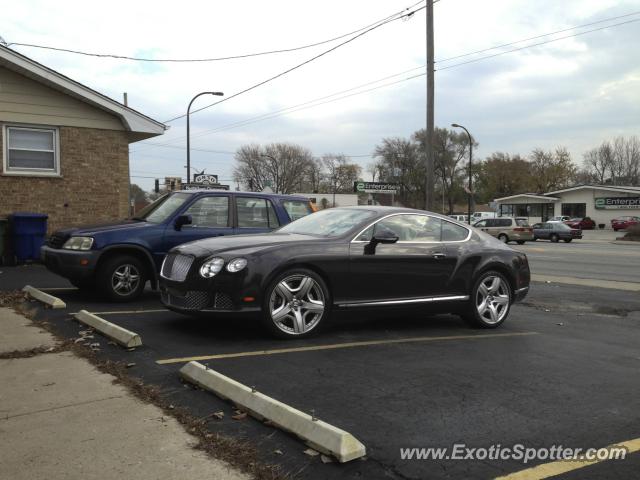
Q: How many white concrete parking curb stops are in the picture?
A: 3